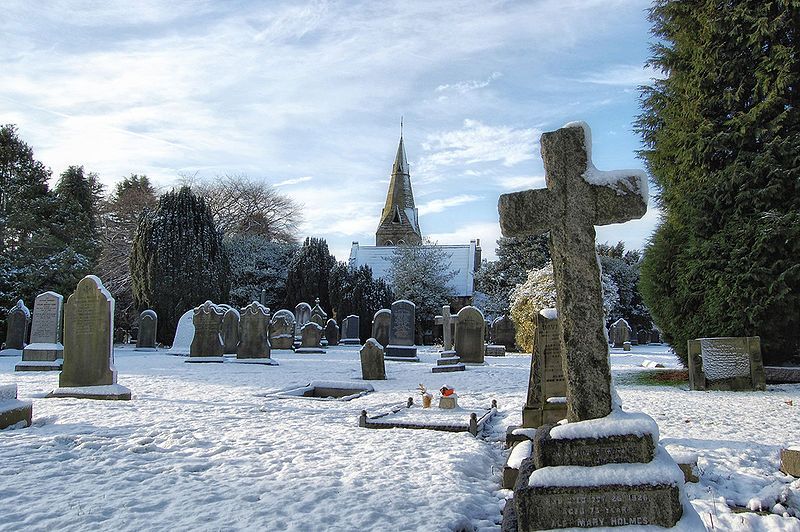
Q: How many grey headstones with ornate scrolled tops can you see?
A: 2